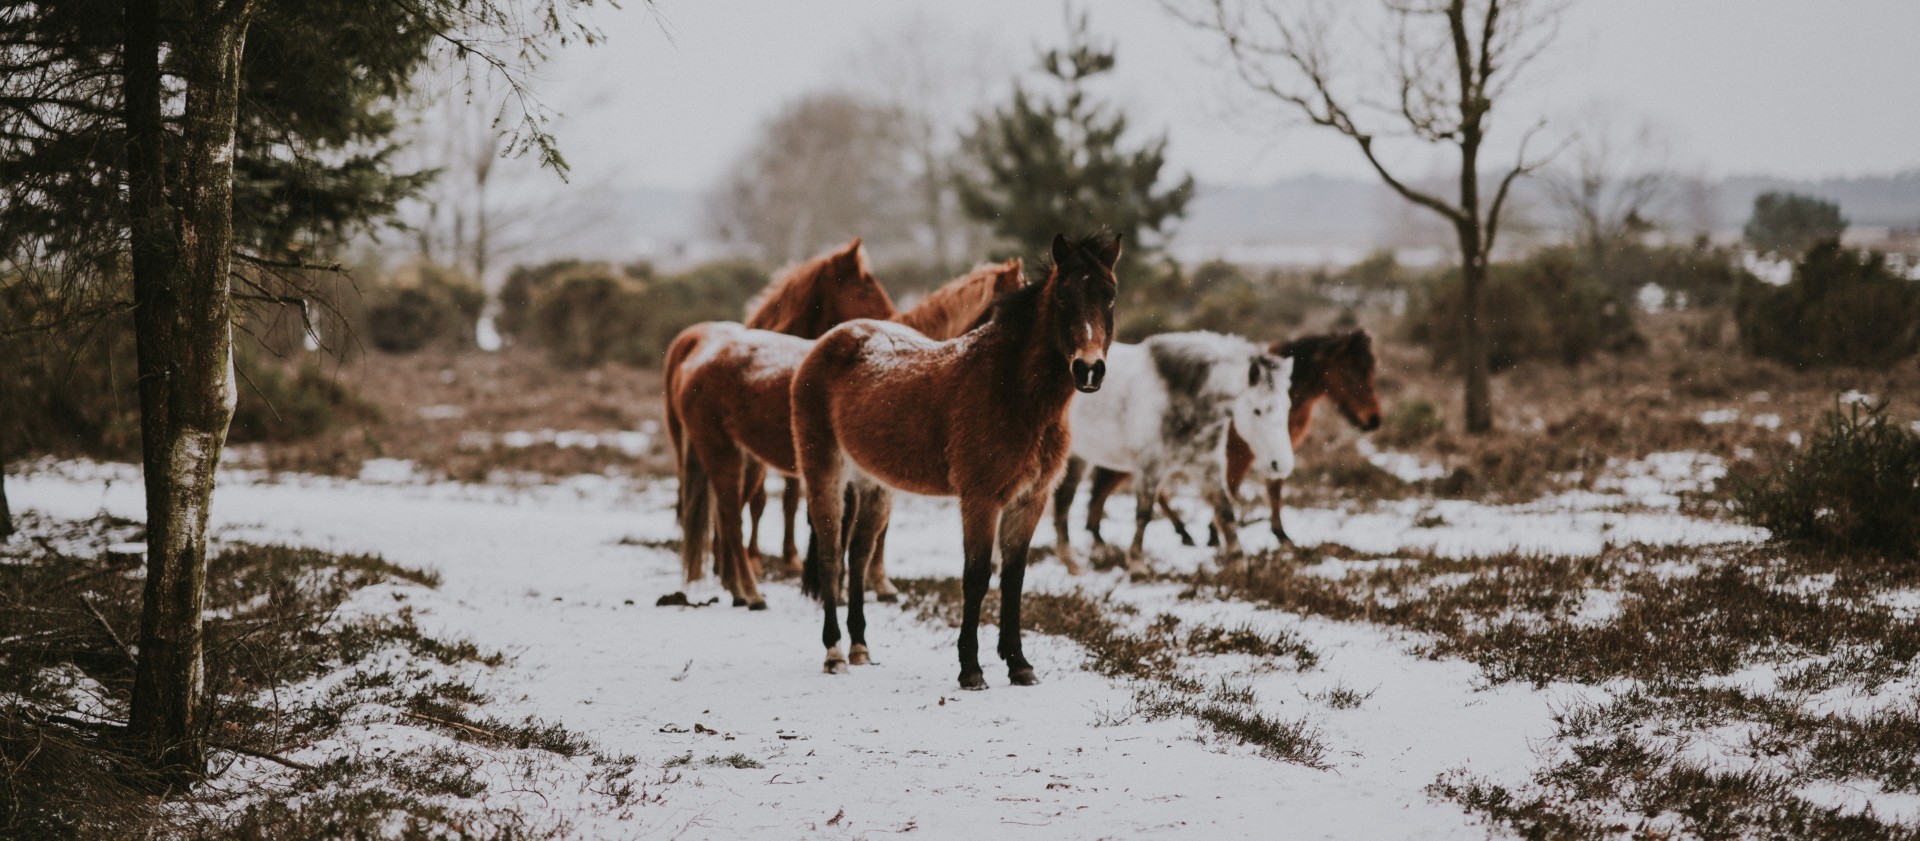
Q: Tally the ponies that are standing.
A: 5